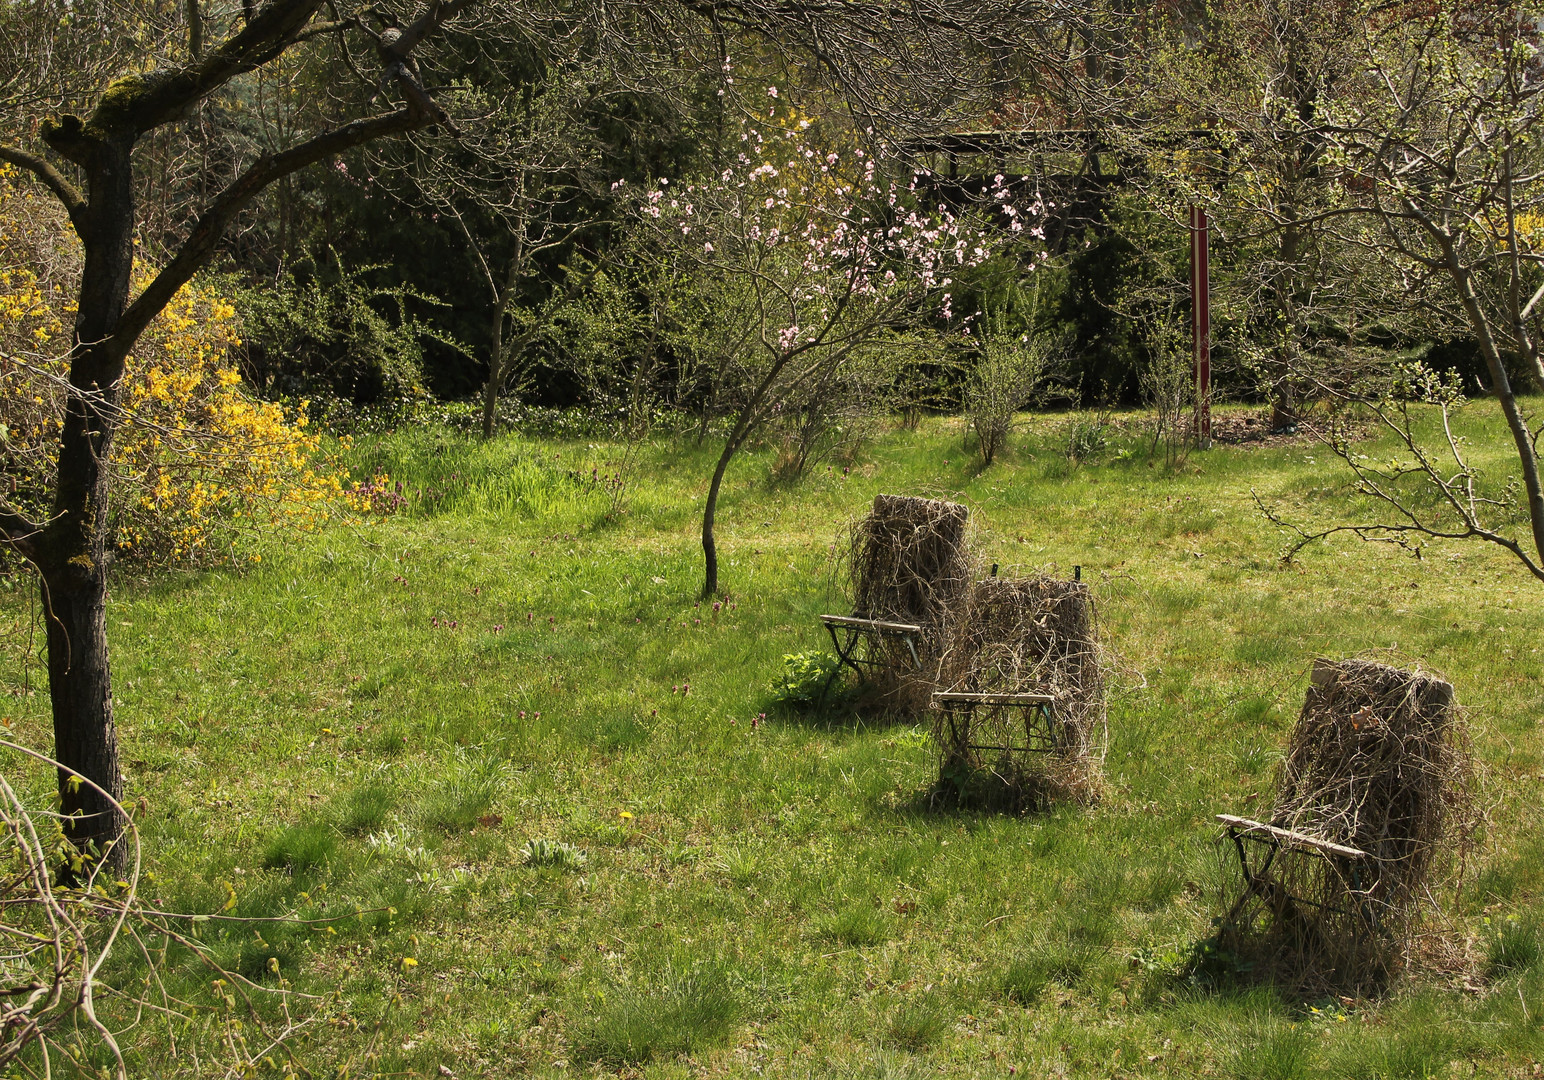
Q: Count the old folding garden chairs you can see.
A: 3